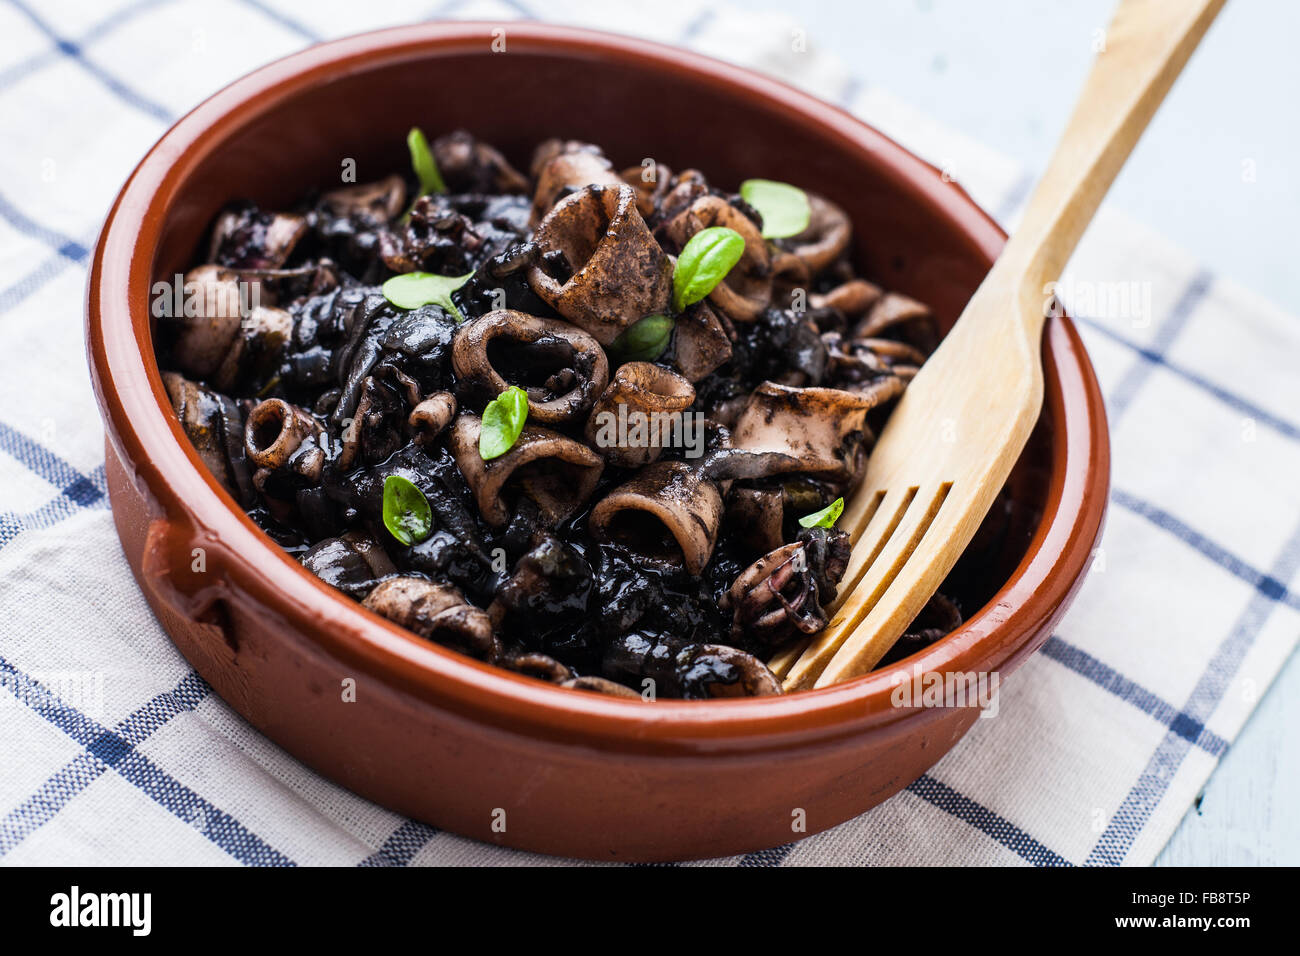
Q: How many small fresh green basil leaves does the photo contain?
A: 8